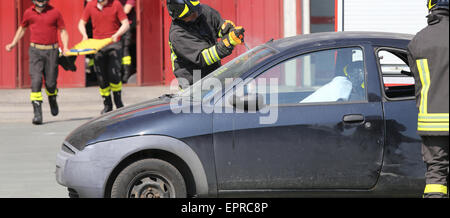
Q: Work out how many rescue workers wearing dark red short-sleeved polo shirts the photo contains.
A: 2